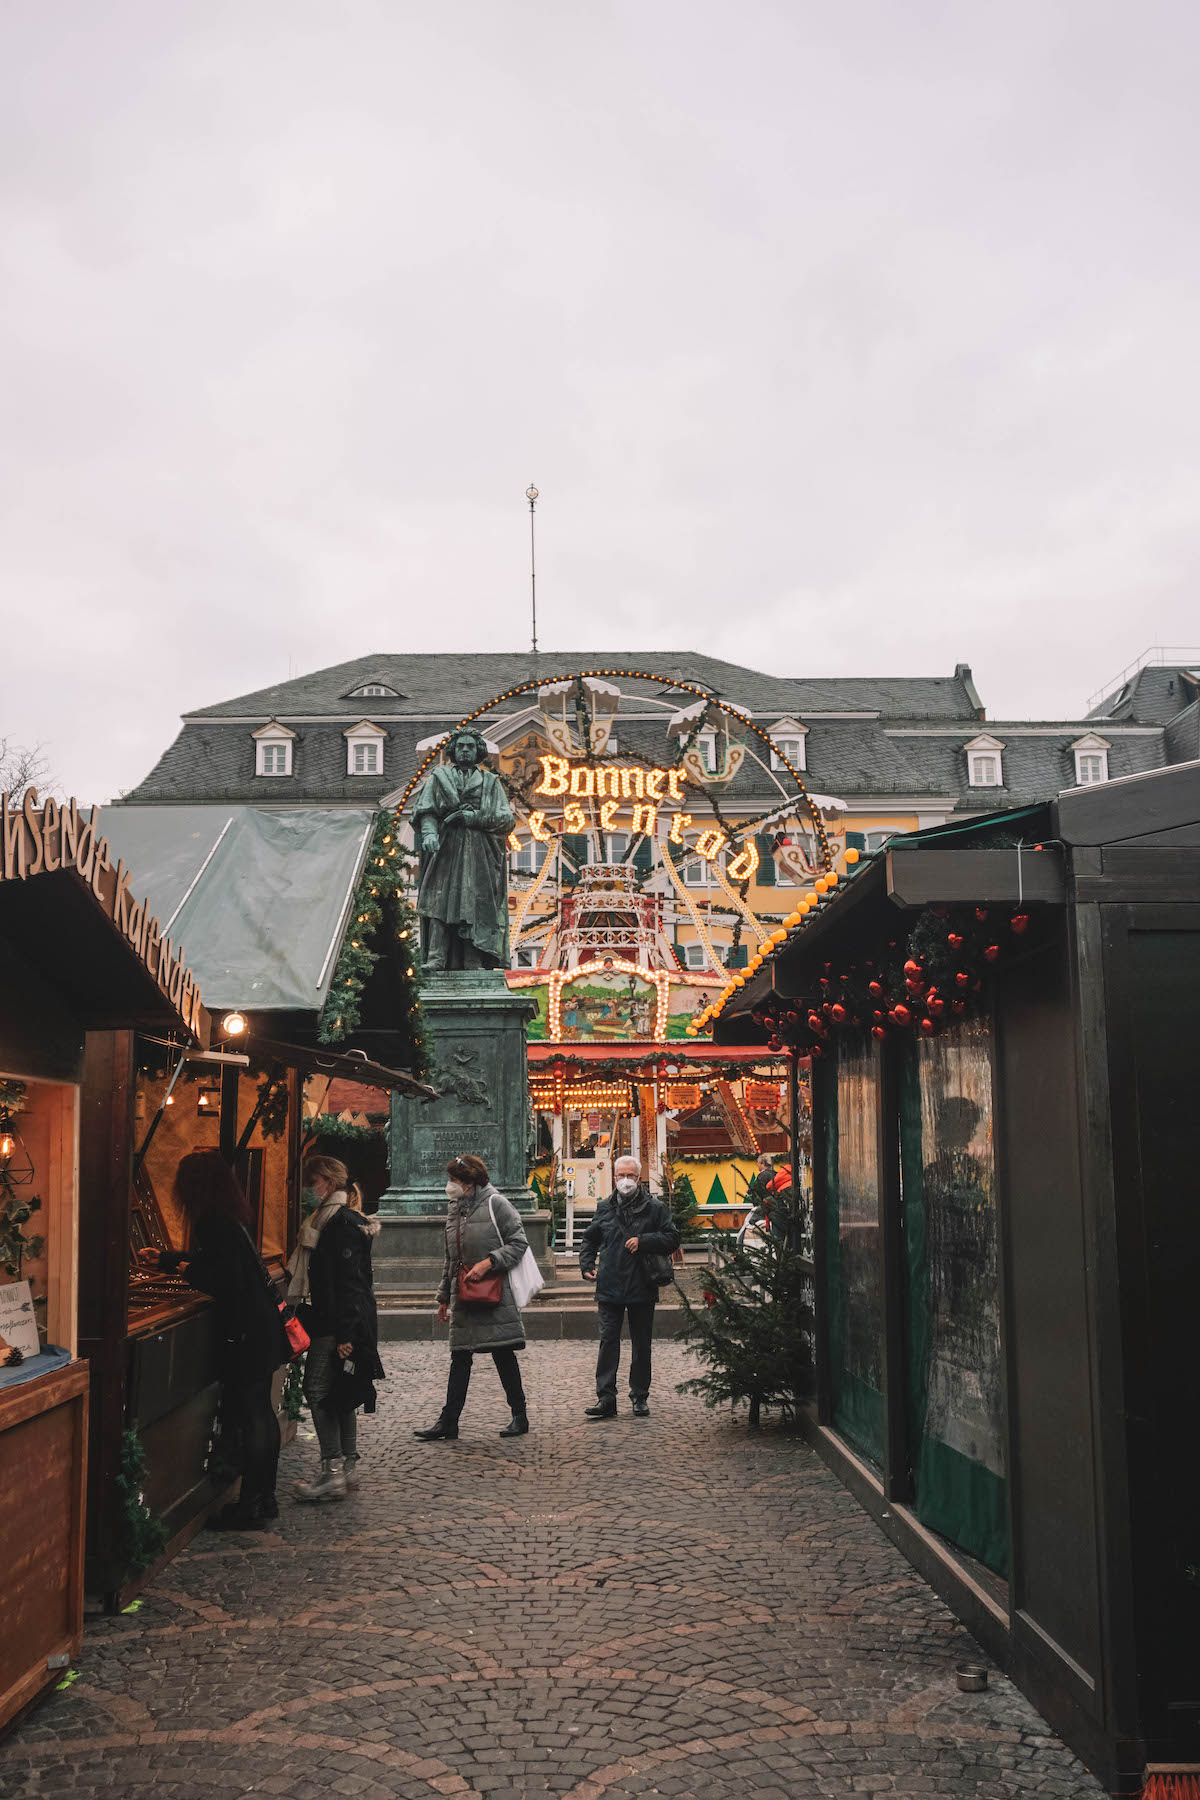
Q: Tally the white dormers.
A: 6